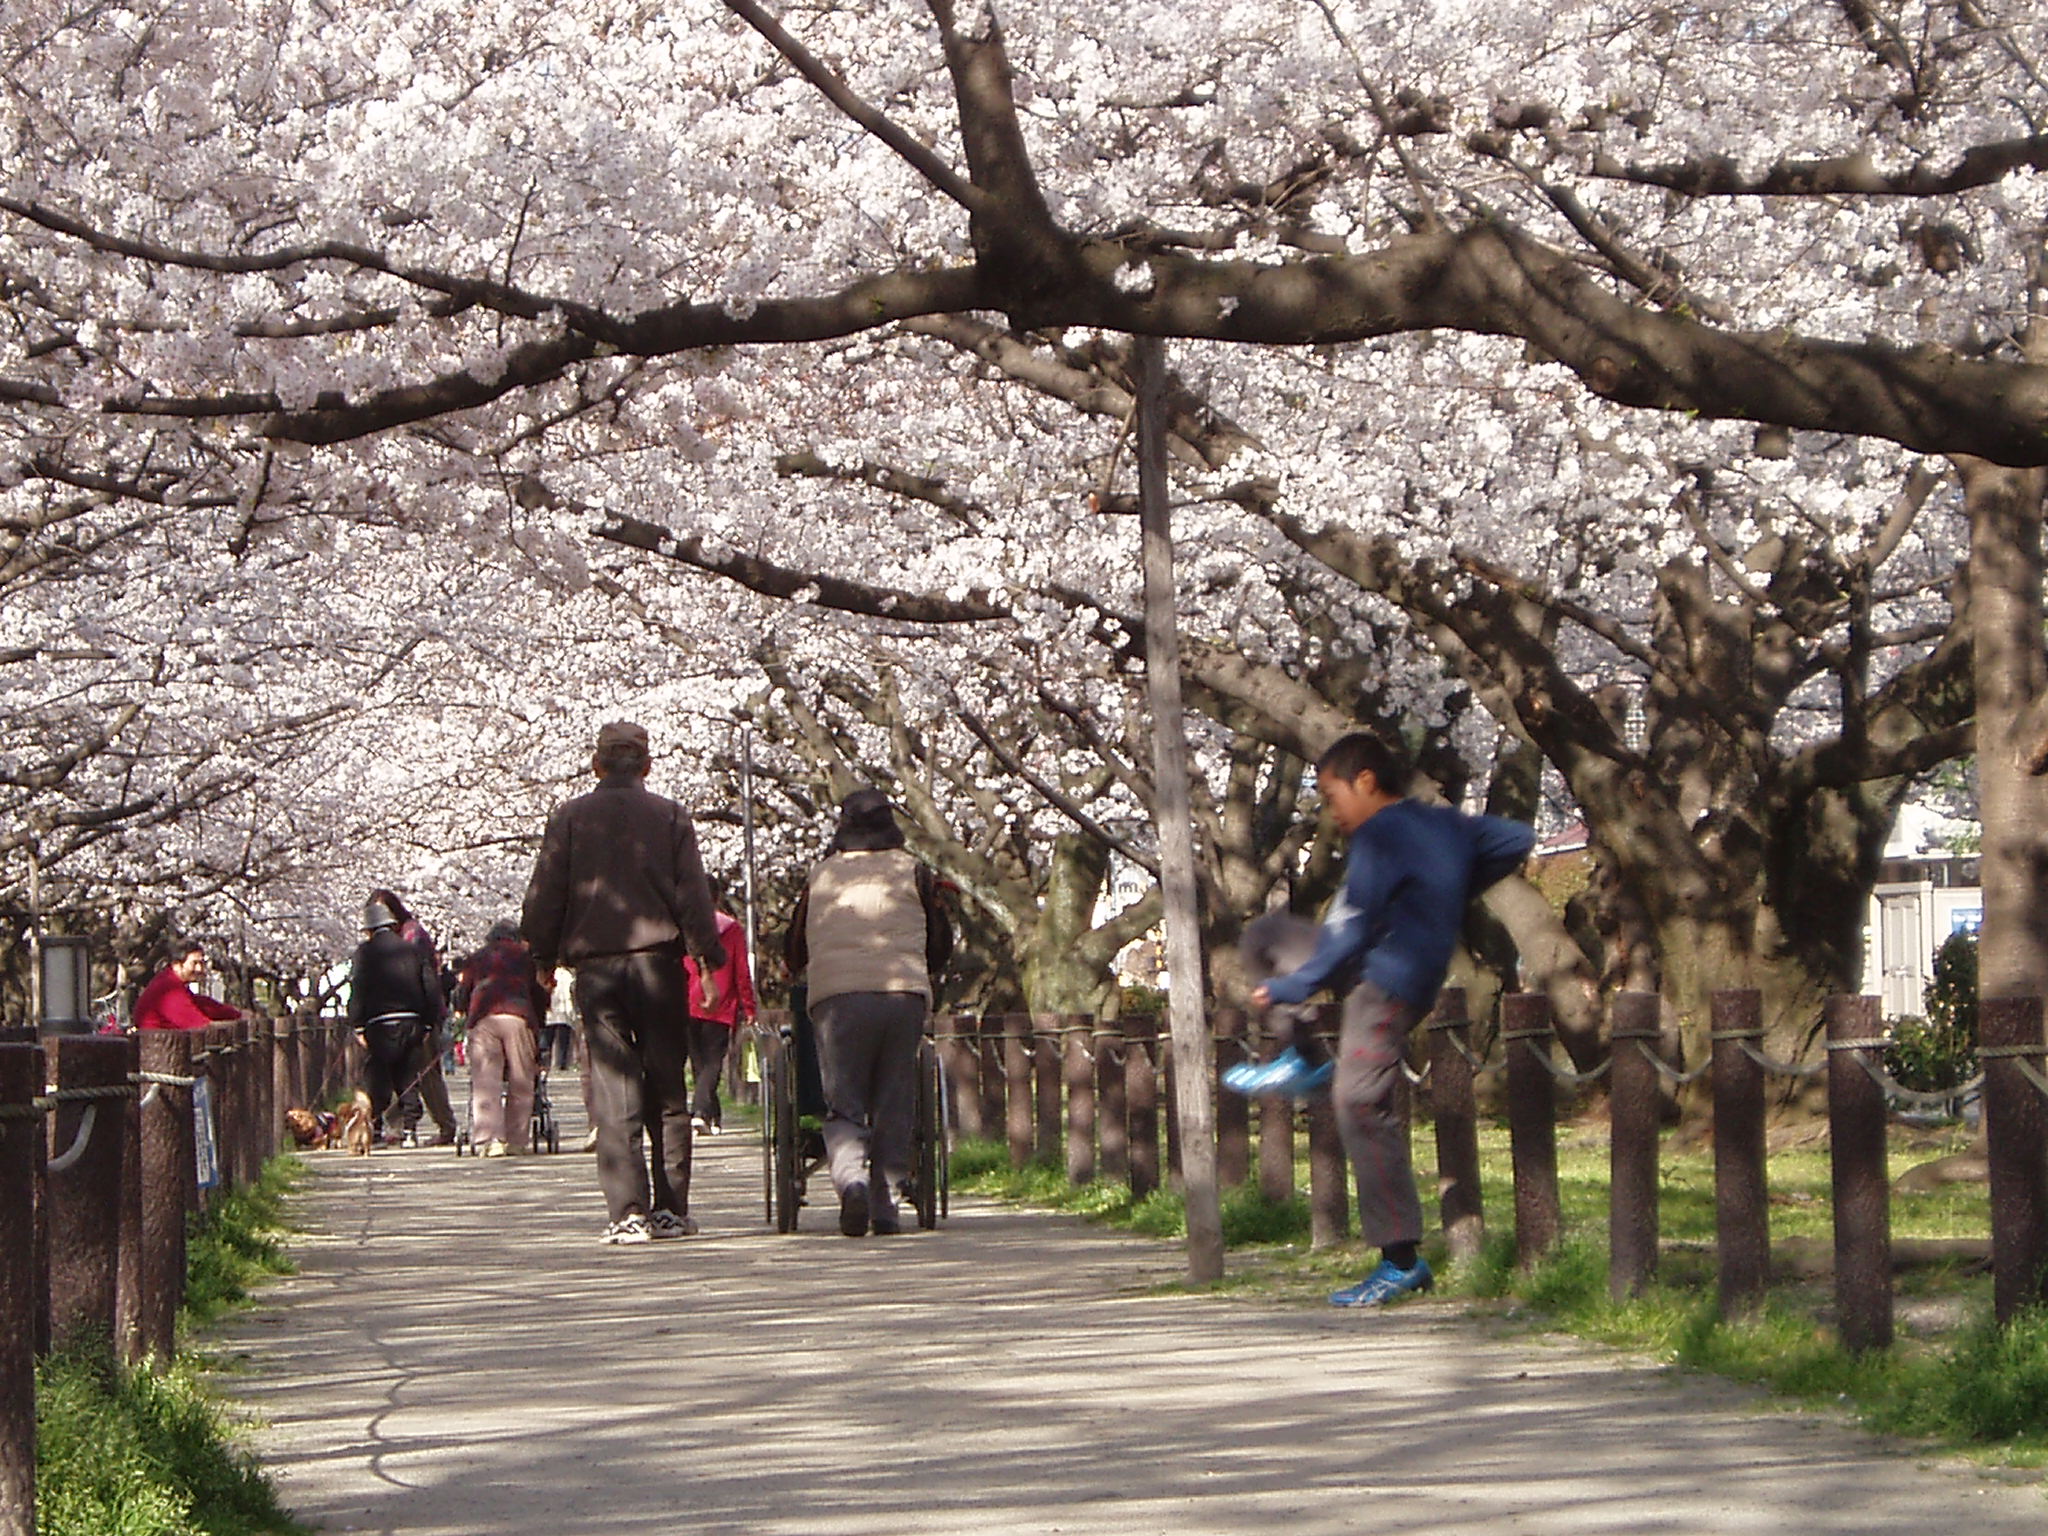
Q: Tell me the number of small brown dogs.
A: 2